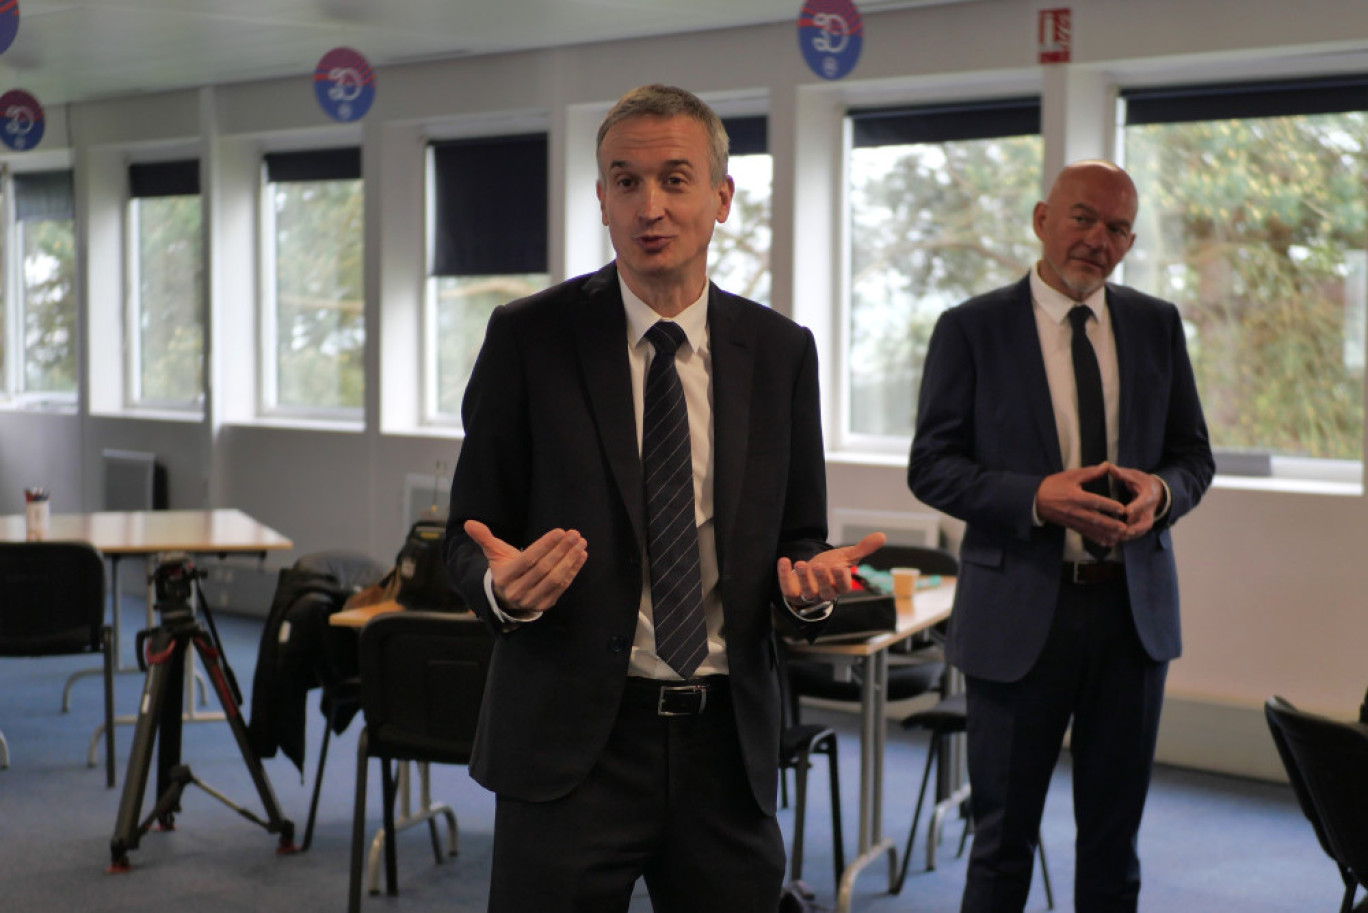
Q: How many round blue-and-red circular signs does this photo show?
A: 4